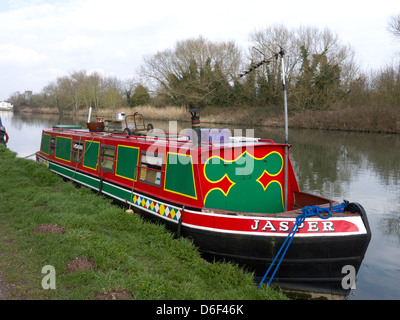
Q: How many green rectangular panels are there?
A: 5